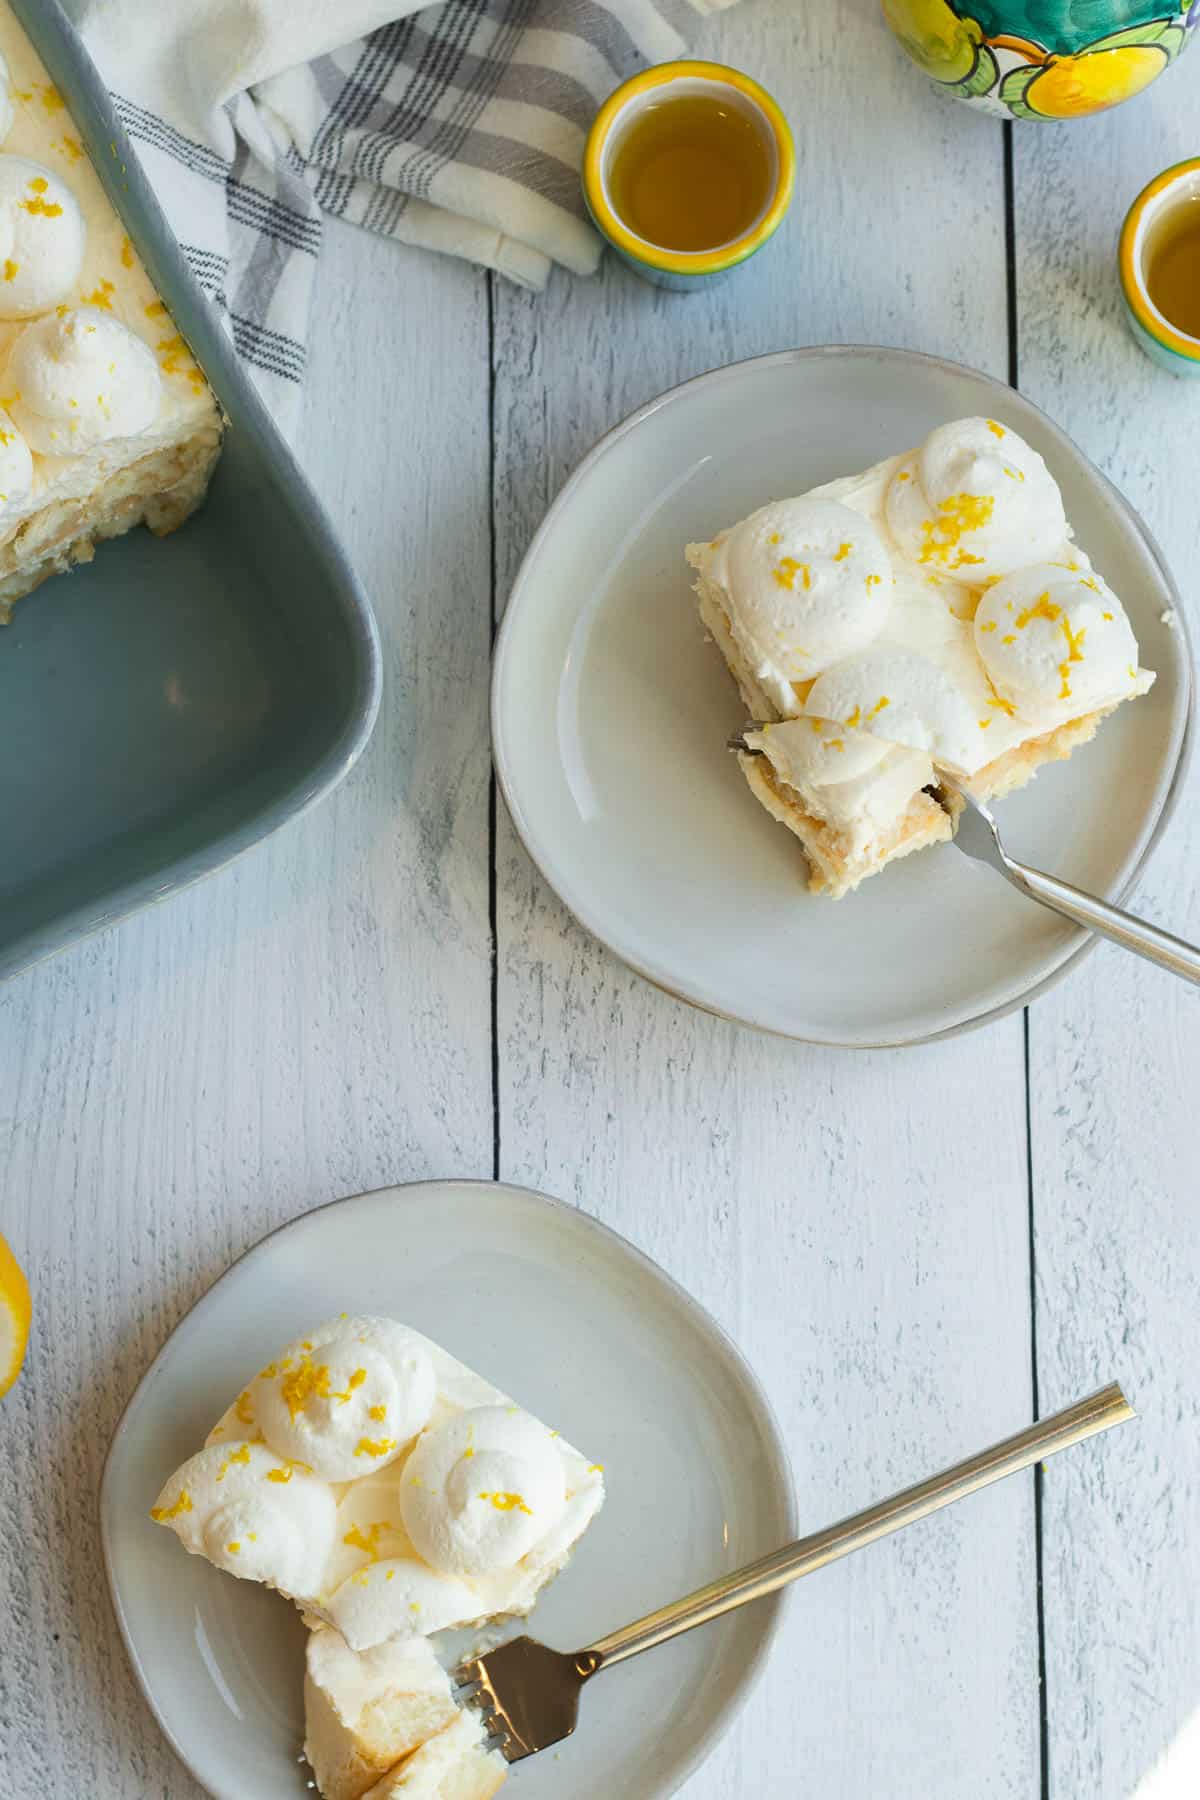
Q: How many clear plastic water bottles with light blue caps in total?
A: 0